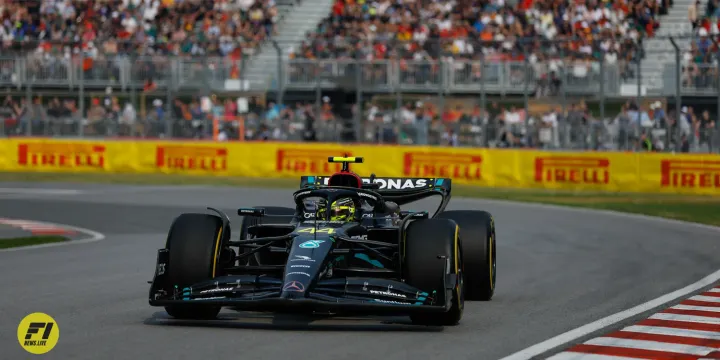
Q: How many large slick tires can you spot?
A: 4